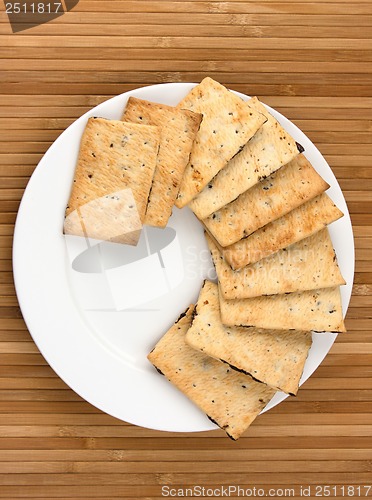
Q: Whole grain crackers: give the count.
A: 10